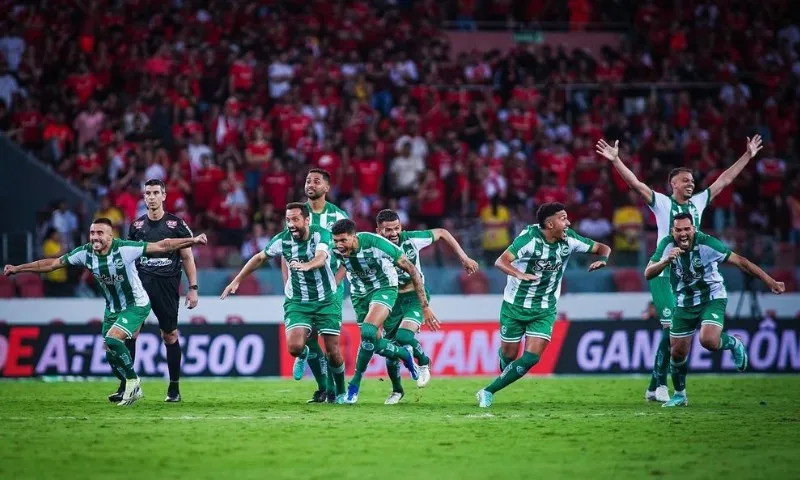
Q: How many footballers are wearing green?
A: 8